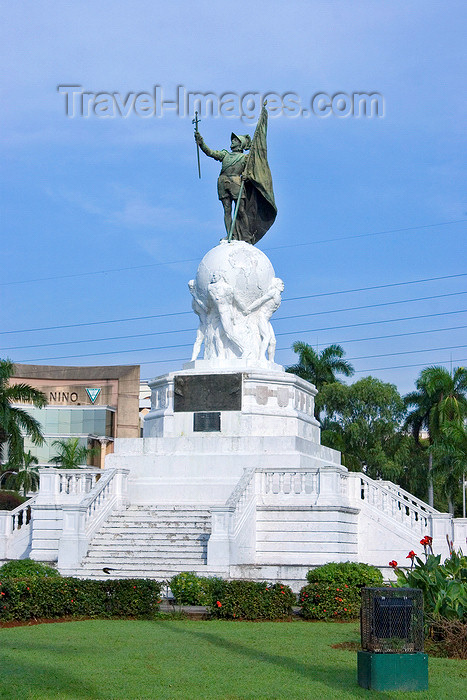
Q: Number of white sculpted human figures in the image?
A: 3